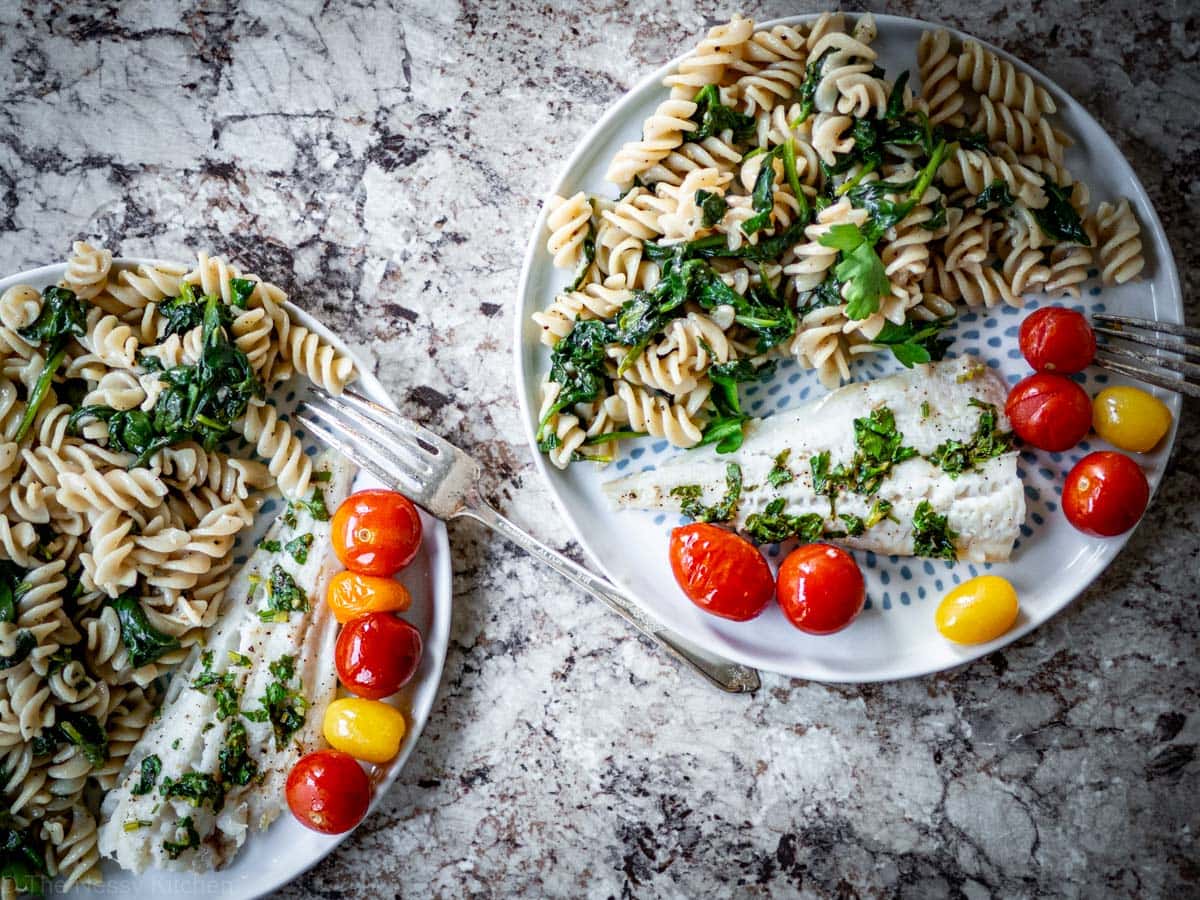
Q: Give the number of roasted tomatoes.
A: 12